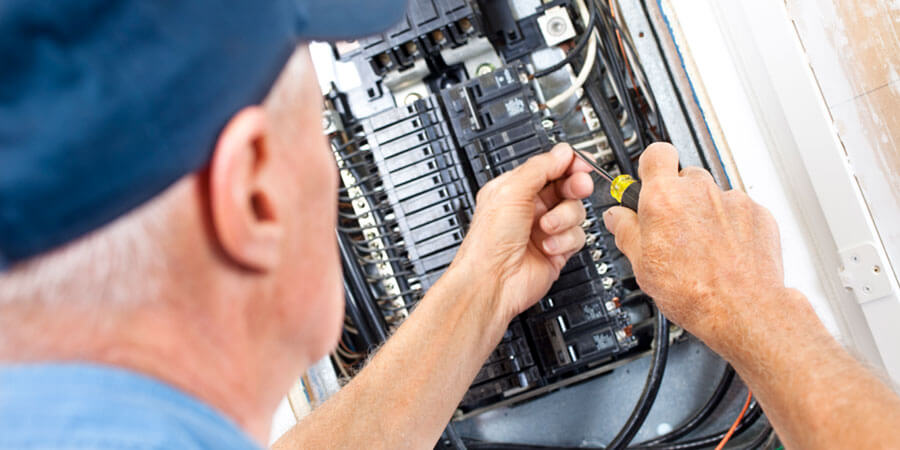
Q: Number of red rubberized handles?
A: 0